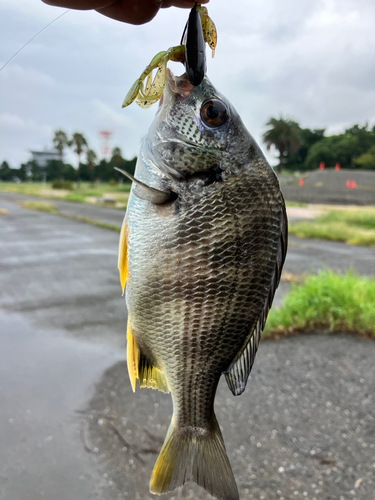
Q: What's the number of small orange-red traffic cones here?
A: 5